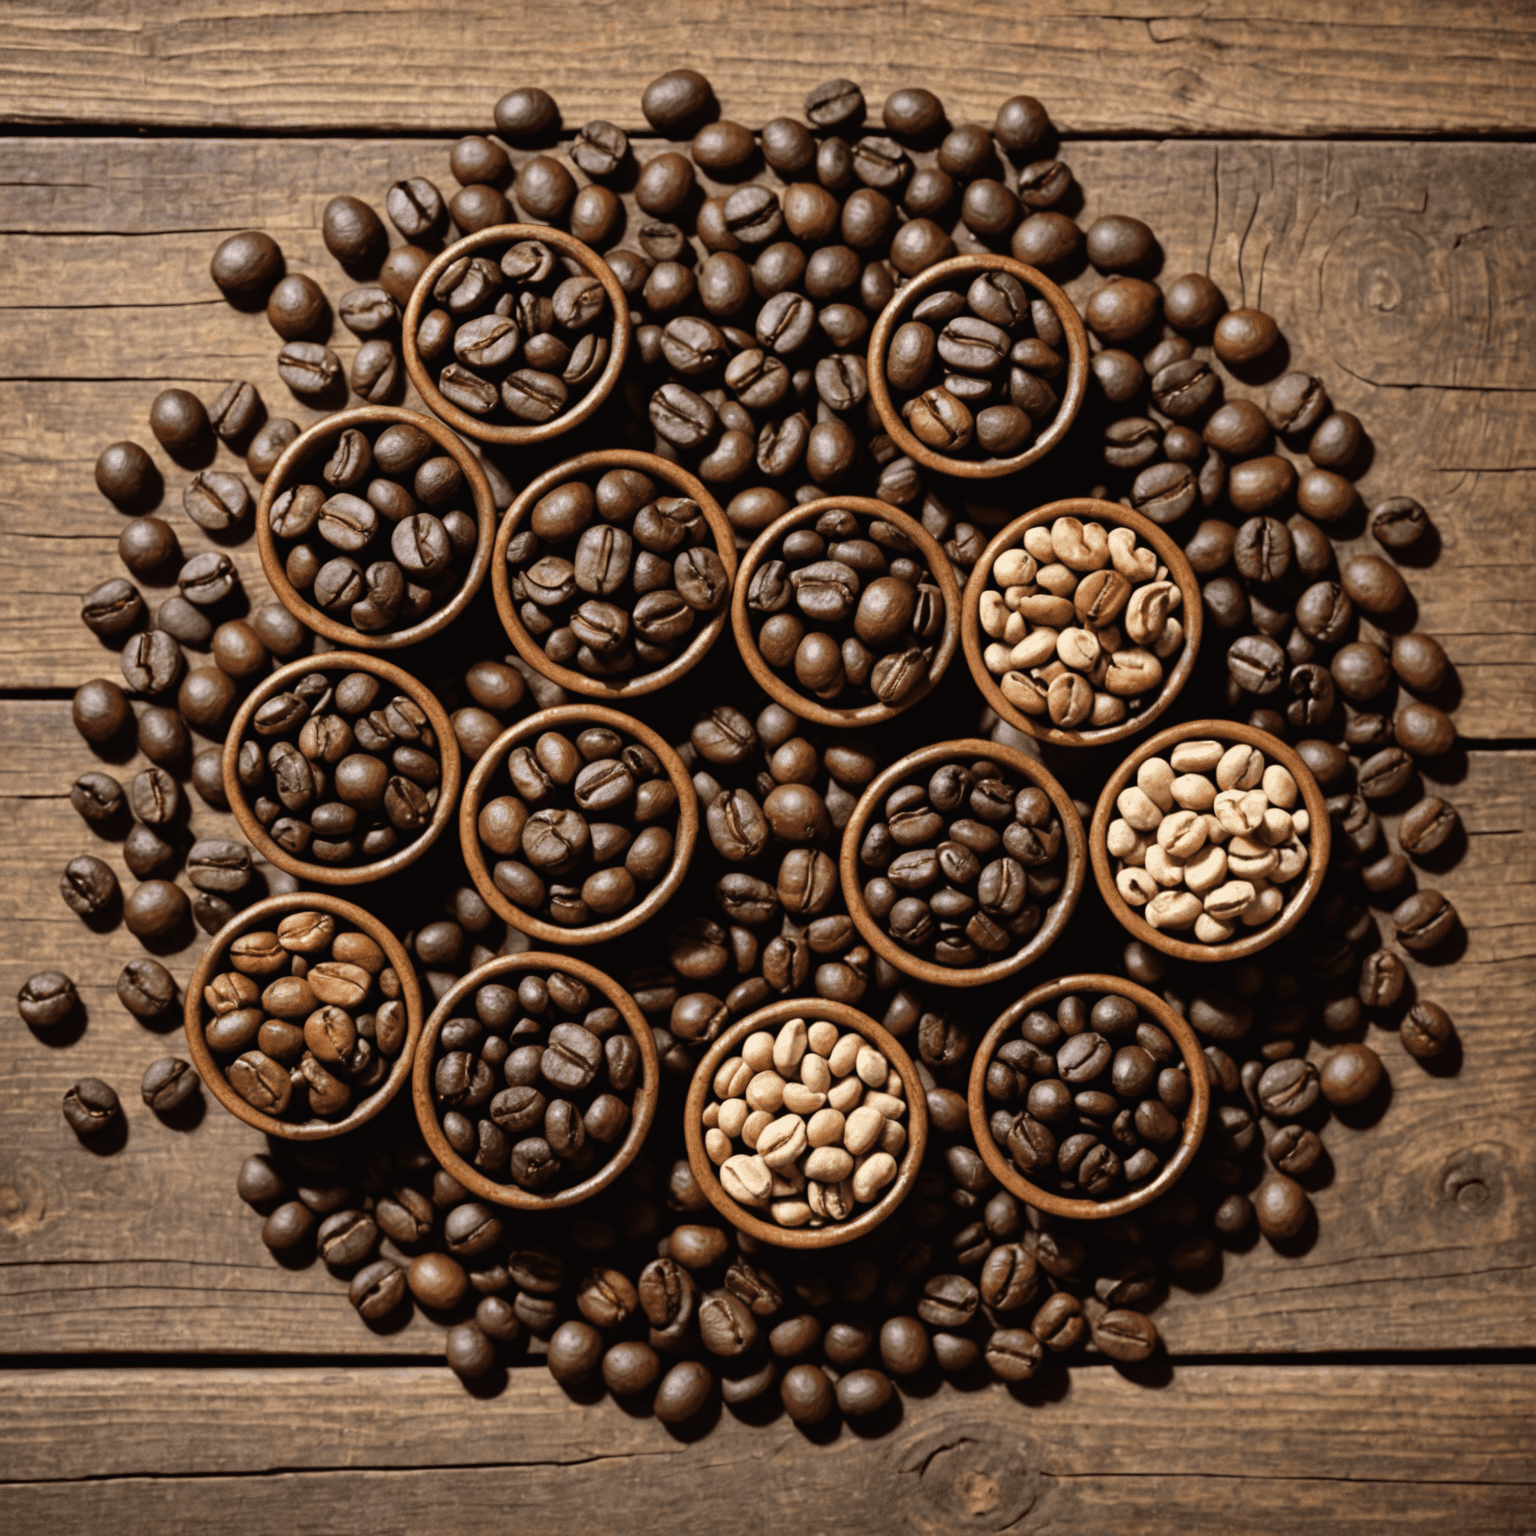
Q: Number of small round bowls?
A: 14